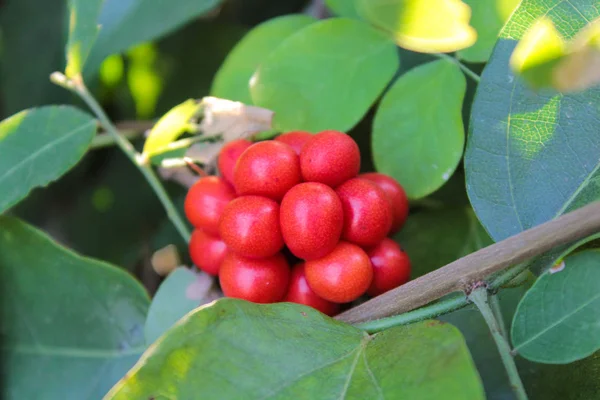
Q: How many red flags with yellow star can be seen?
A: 0